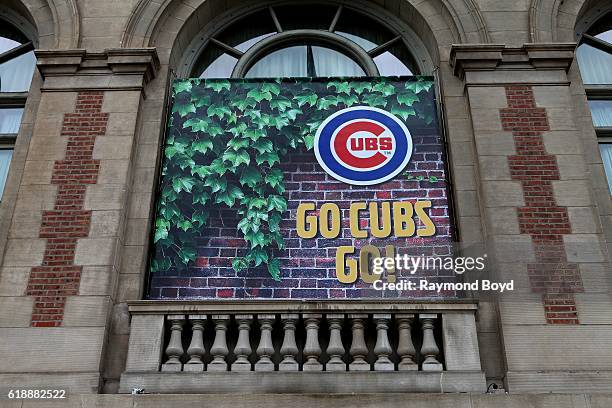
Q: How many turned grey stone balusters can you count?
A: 12